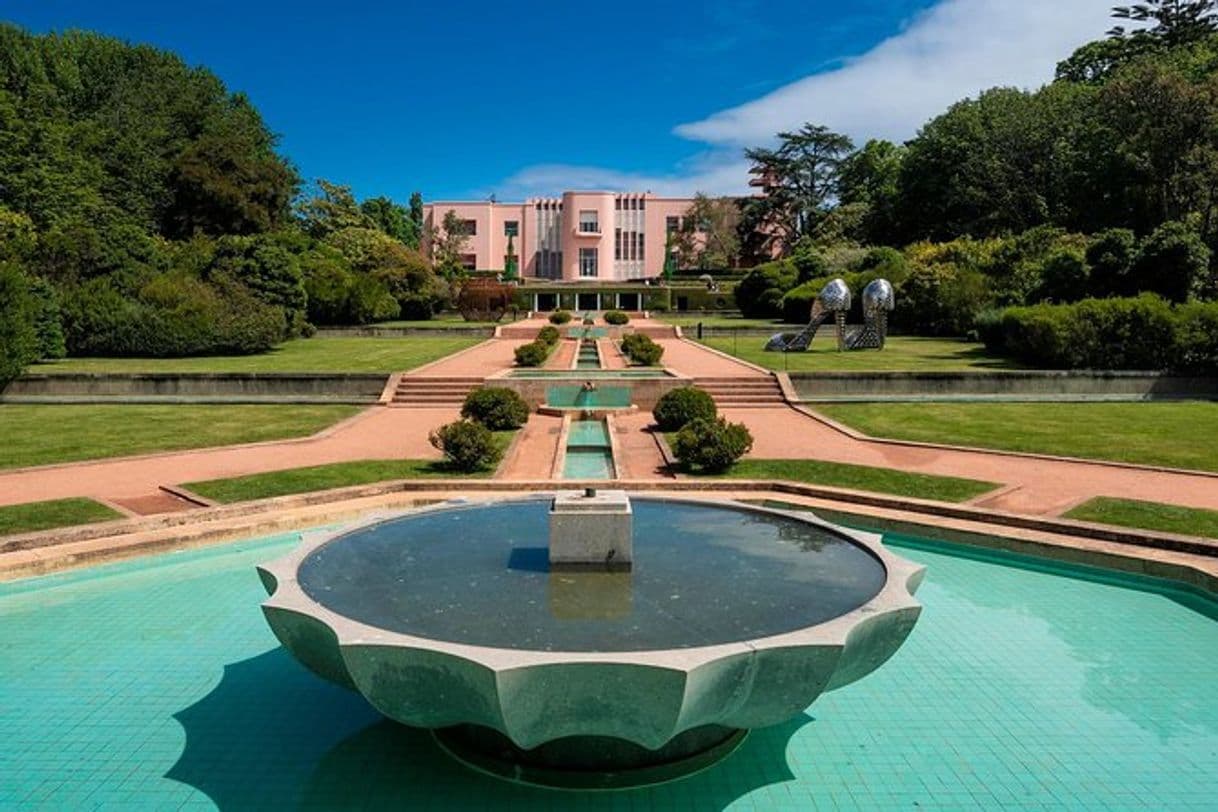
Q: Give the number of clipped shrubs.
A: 10